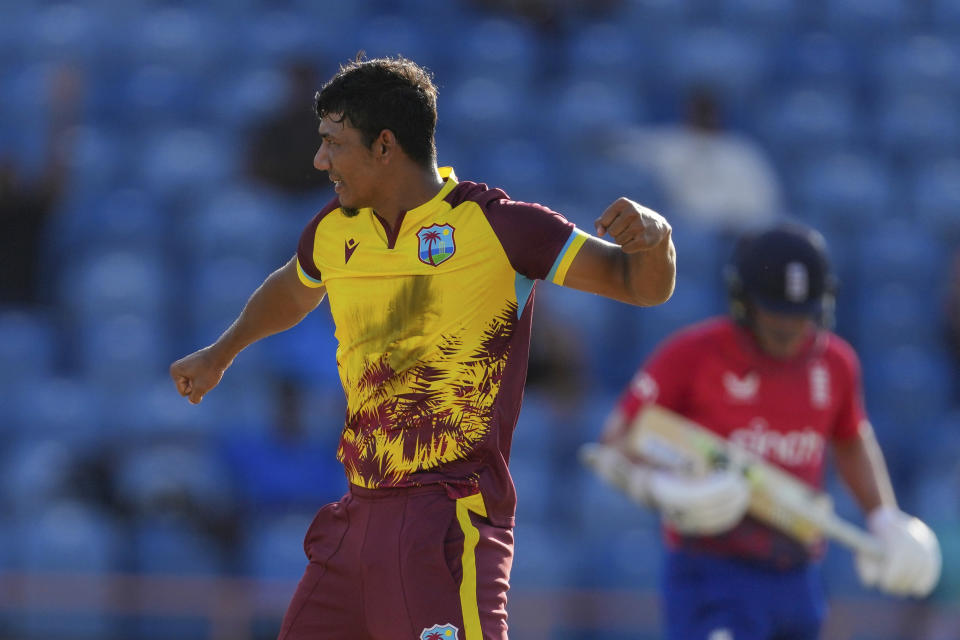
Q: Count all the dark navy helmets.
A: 1